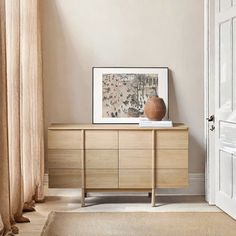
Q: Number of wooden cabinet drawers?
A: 6